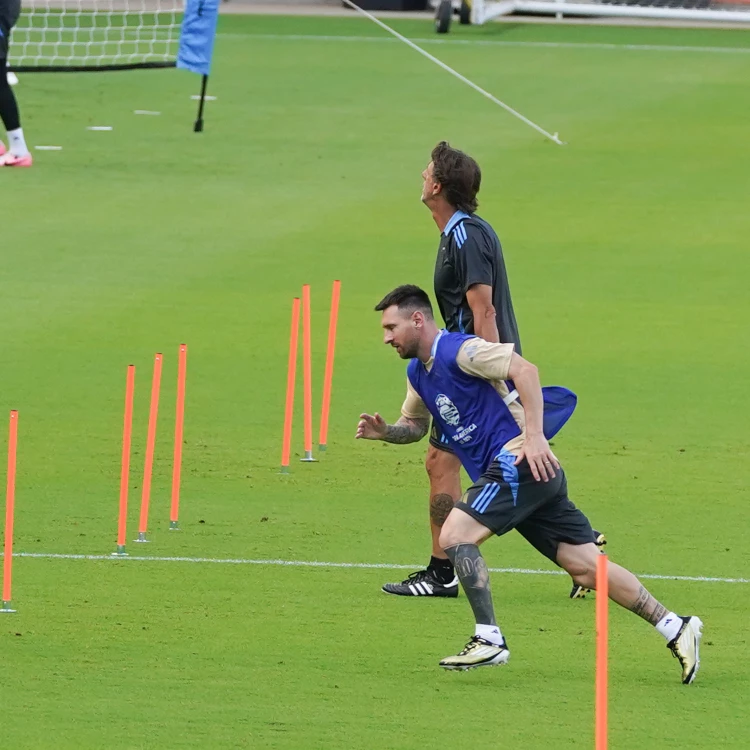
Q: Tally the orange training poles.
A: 8